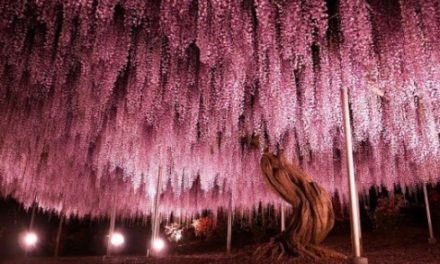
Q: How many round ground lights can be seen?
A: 3